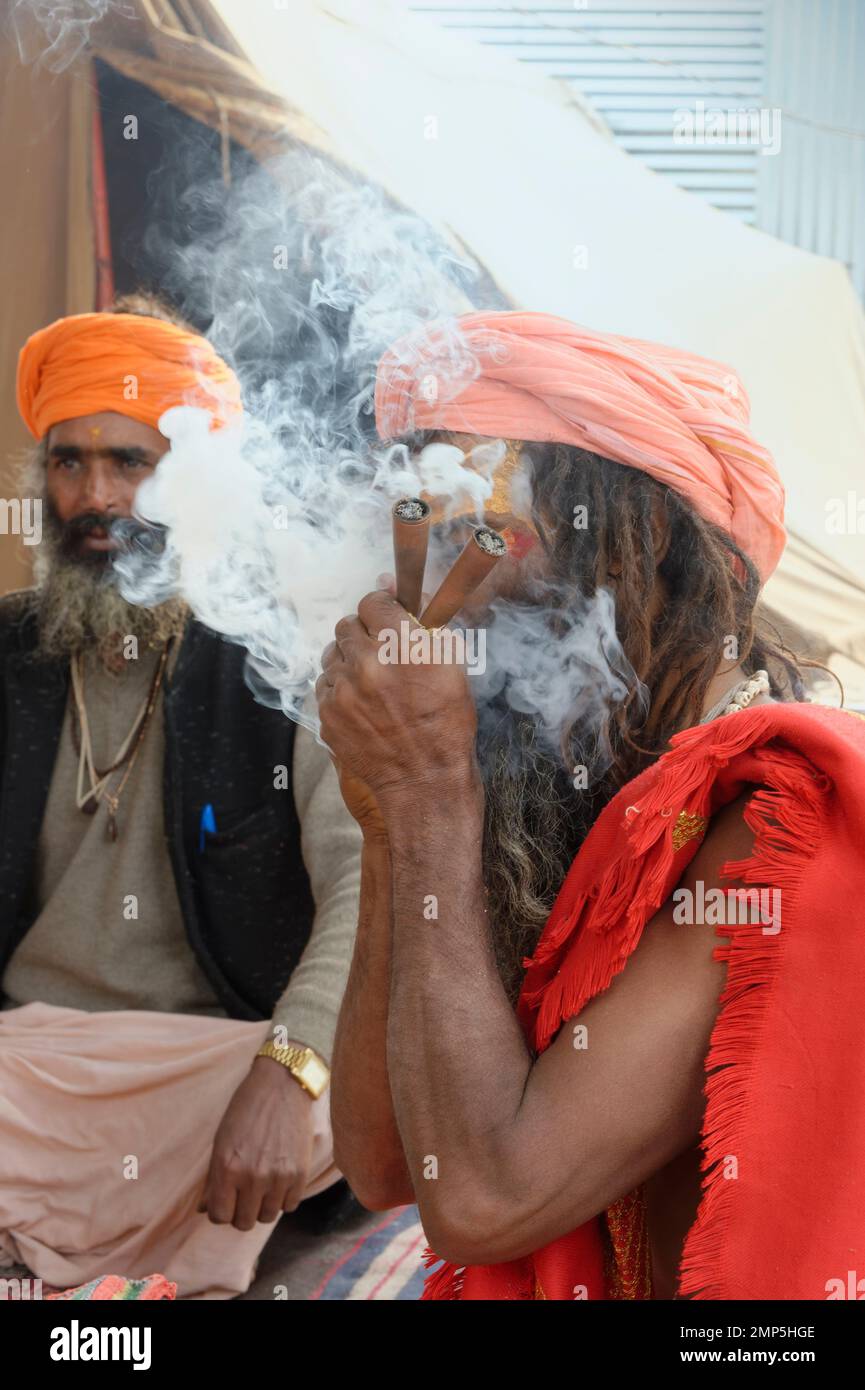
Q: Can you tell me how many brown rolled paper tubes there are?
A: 2